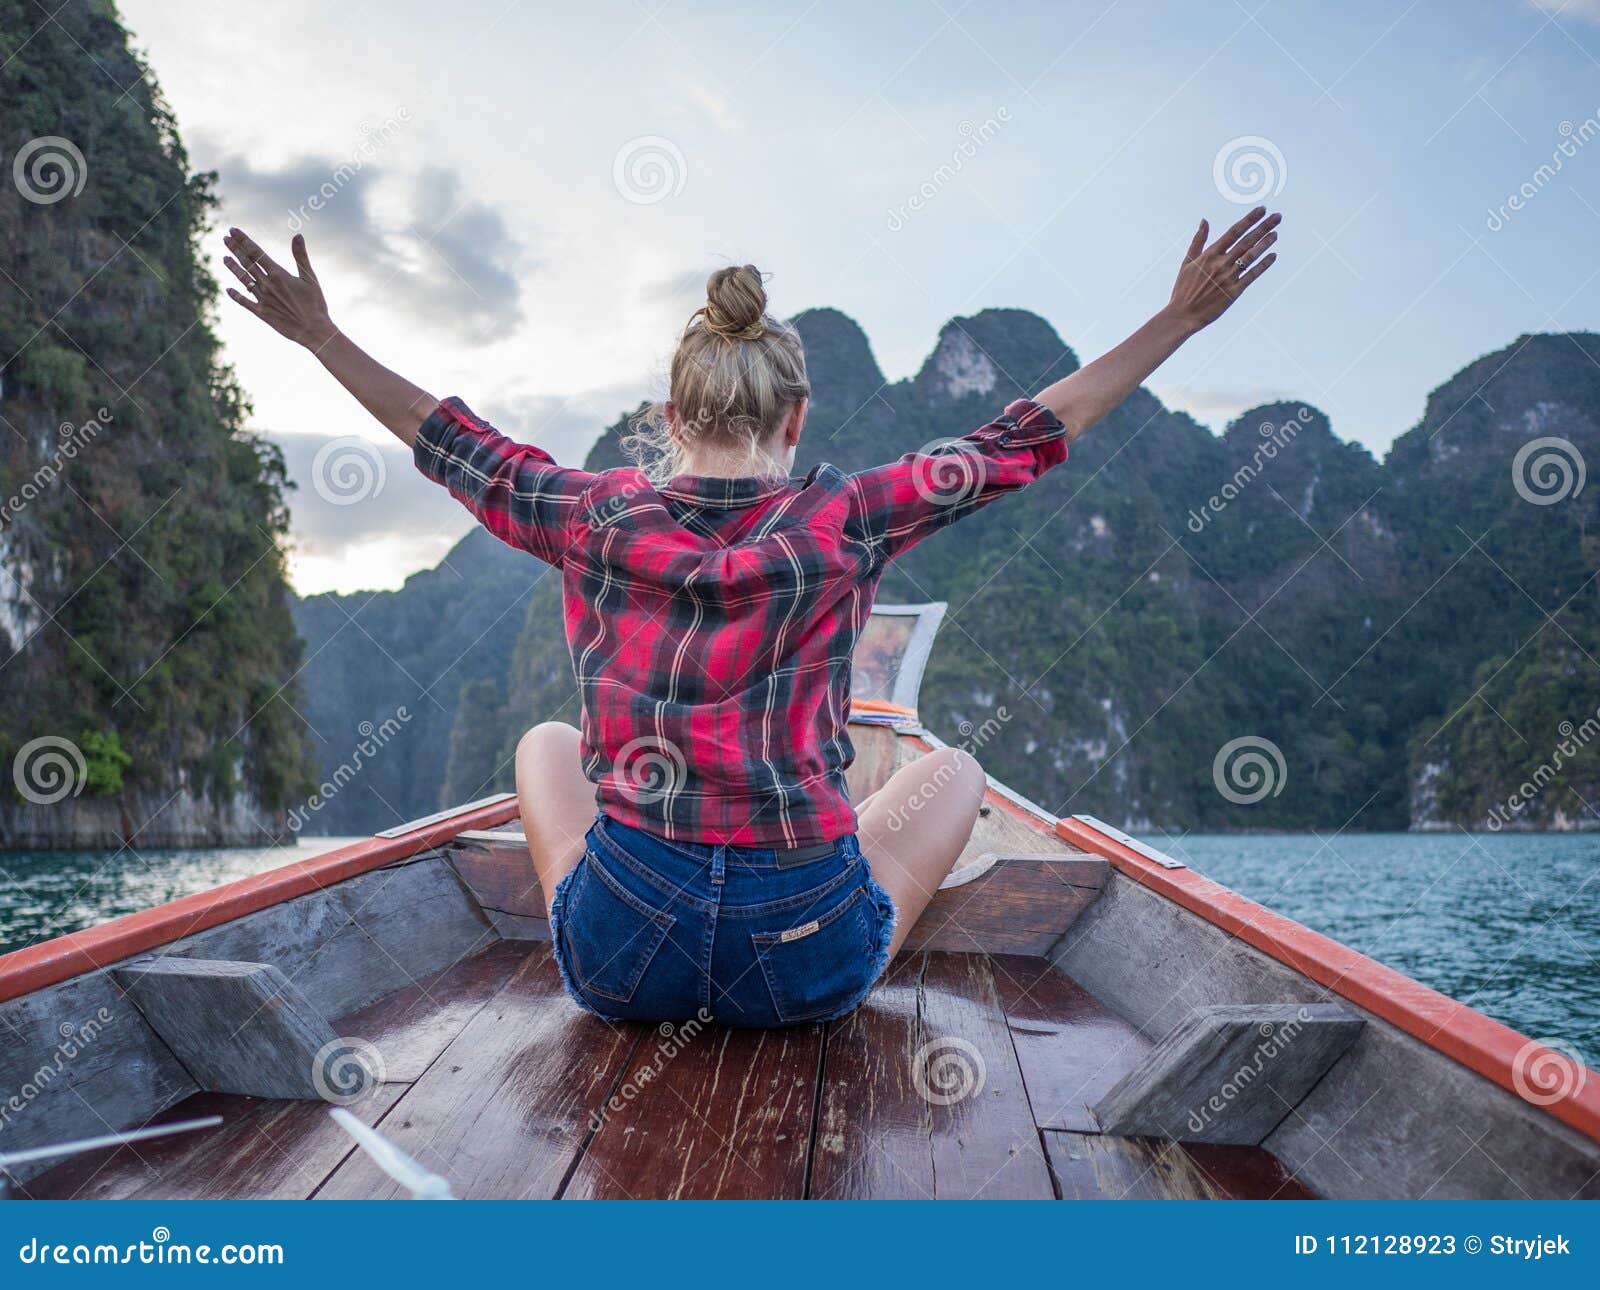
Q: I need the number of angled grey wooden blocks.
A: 2